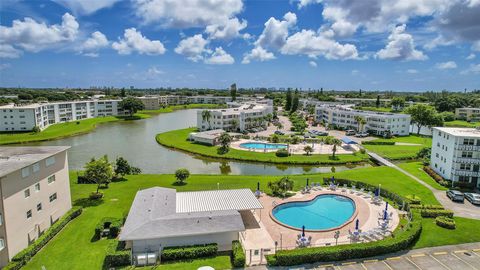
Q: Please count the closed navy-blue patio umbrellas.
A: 8